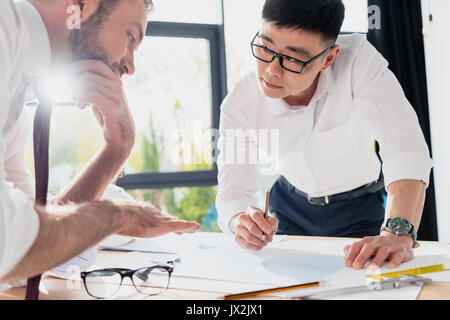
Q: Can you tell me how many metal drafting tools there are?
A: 1